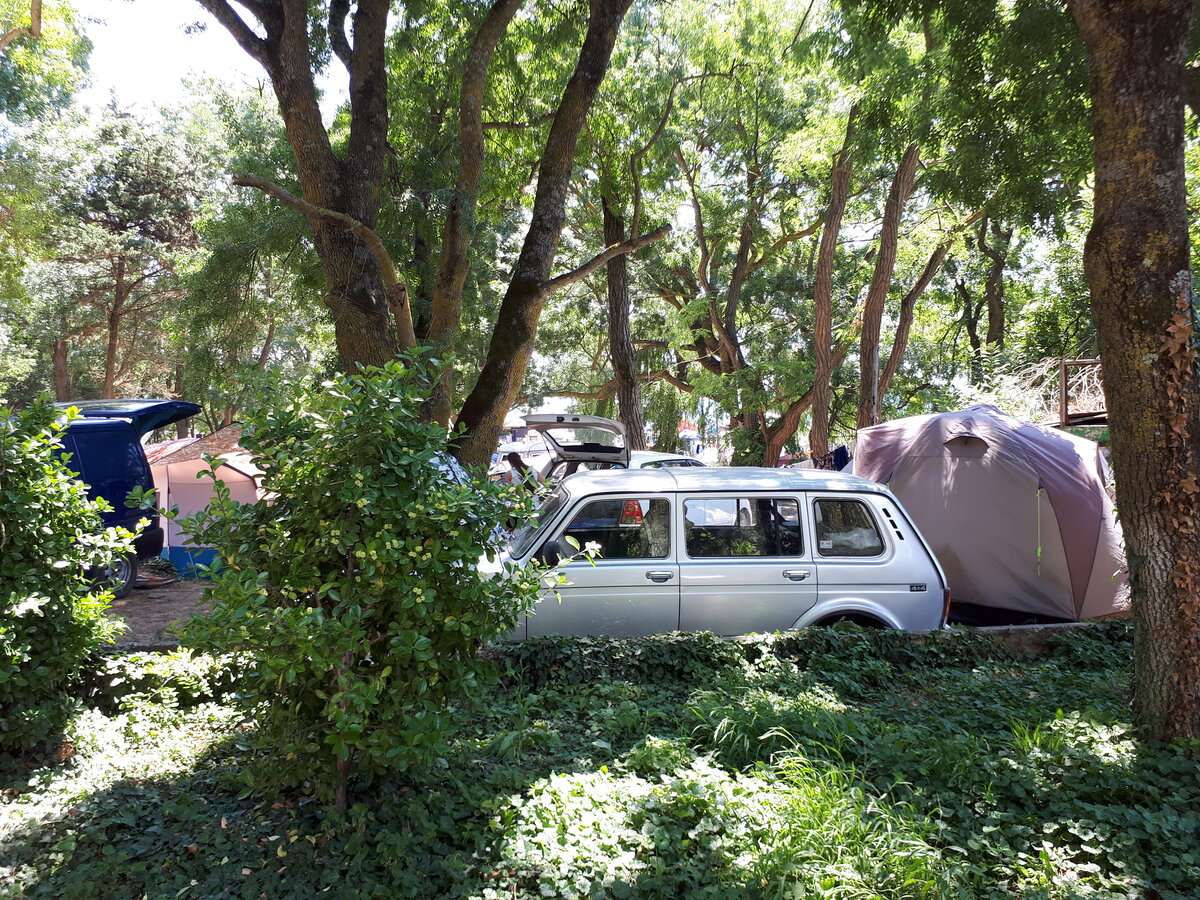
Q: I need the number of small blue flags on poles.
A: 0